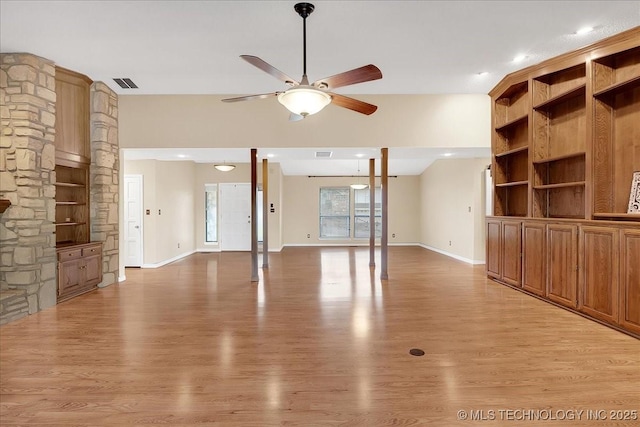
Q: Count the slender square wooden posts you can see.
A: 4